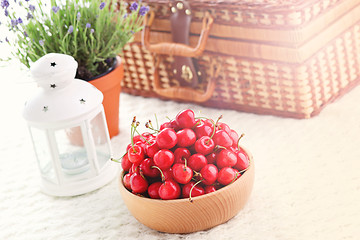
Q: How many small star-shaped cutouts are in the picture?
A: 4